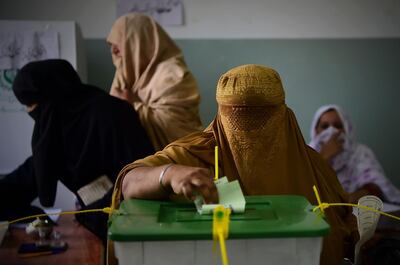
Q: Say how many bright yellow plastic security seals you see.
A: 4